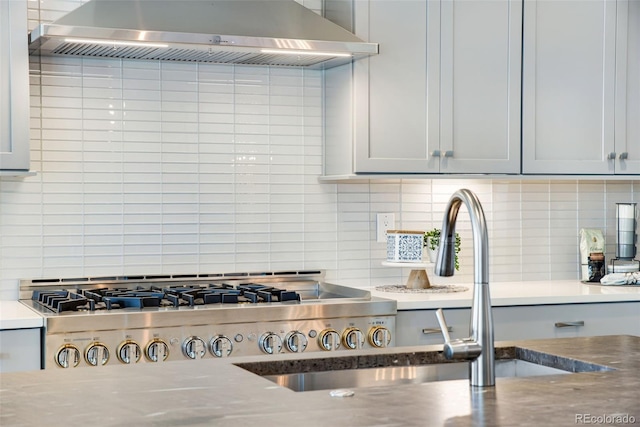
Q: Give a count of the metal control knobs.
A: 11